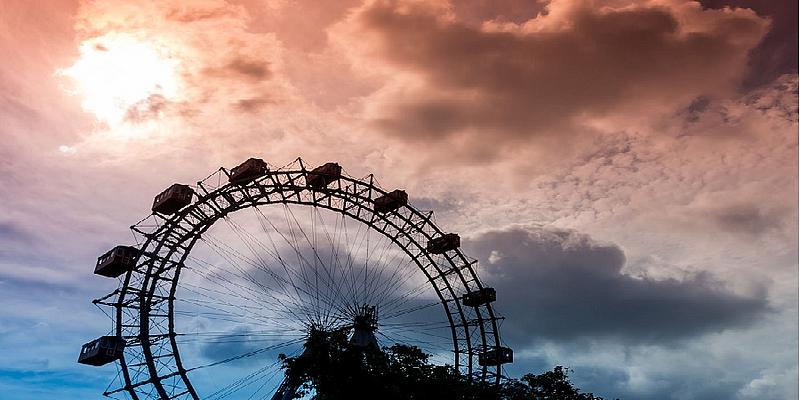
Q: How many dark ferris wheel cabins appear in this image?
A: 9